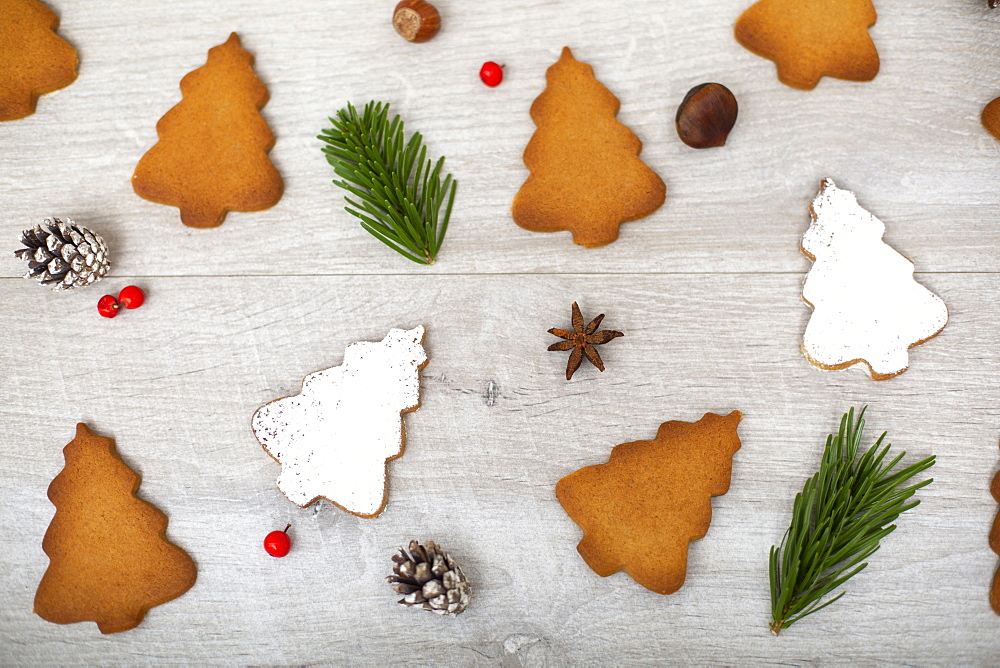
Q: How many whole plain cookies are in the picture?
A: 4